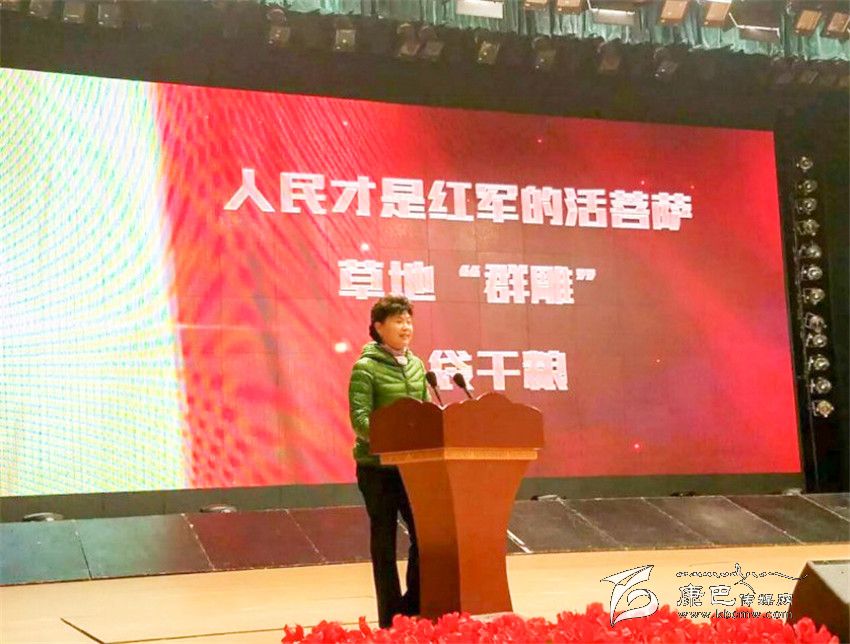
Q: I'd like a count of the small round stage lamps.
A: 12